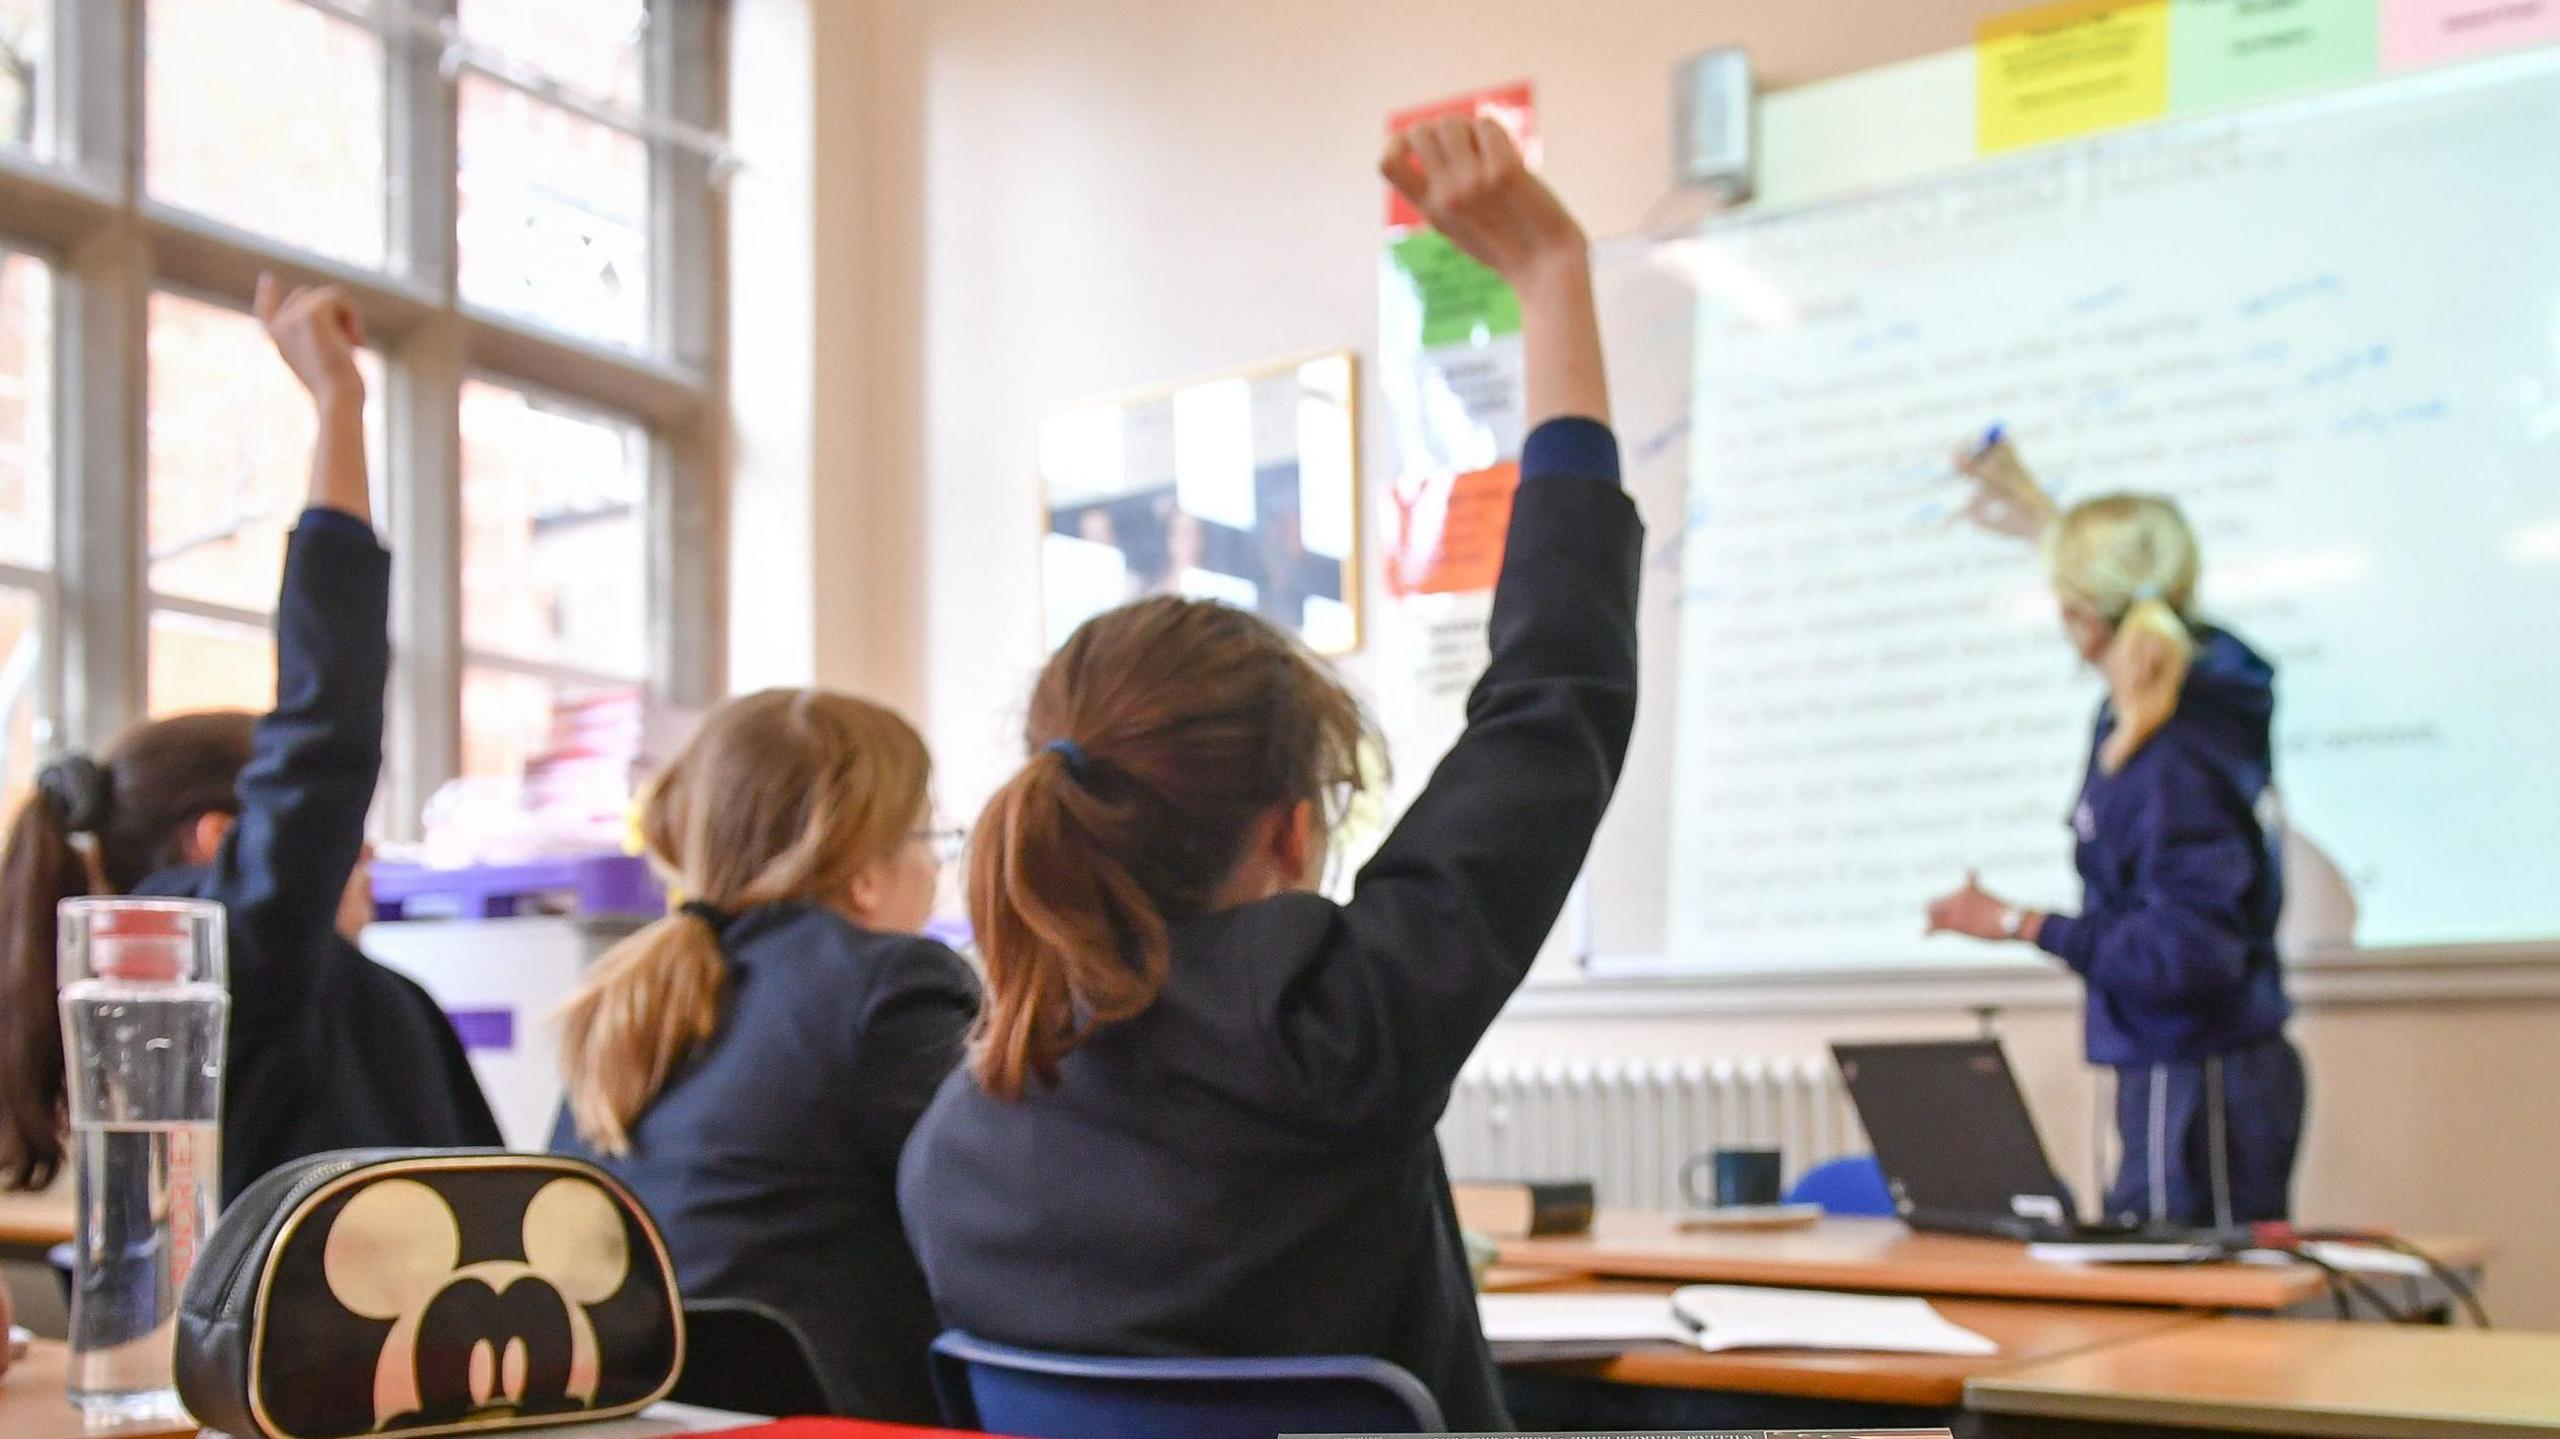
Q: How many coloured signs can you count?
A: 6